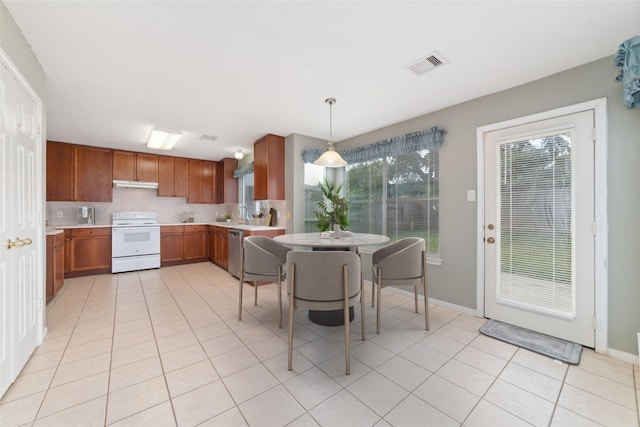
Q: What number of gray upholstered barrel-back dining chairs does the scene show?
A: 3